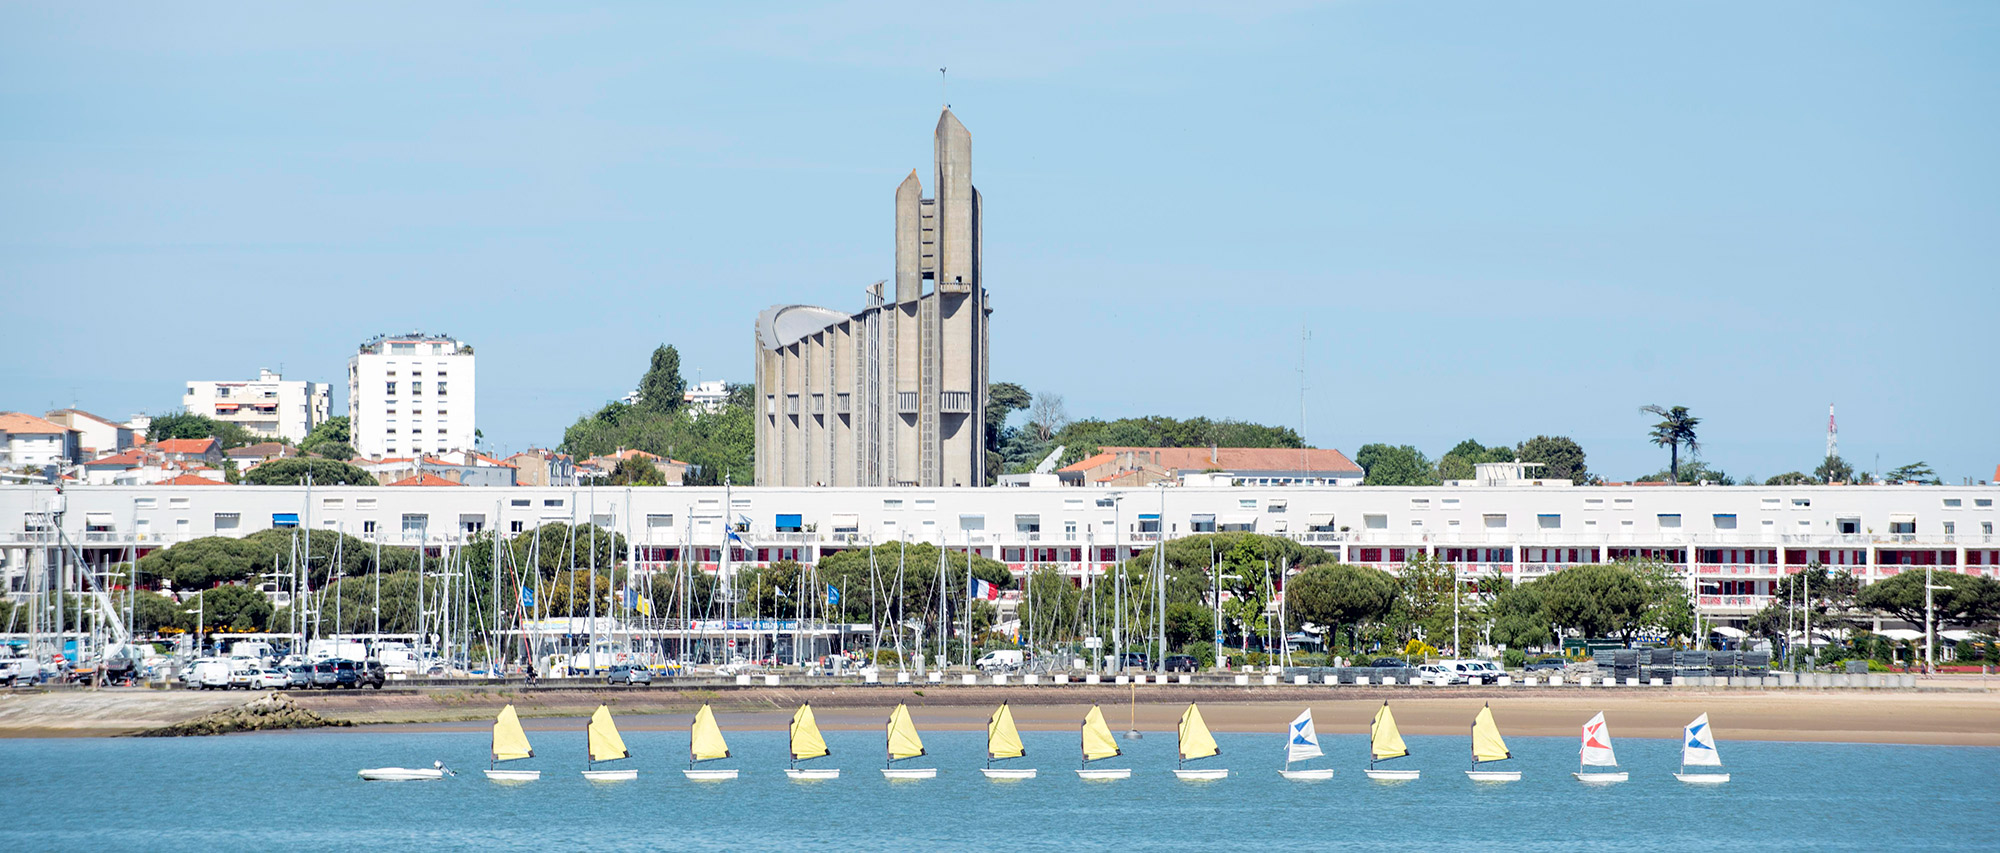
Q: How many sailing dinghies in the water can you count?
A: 13